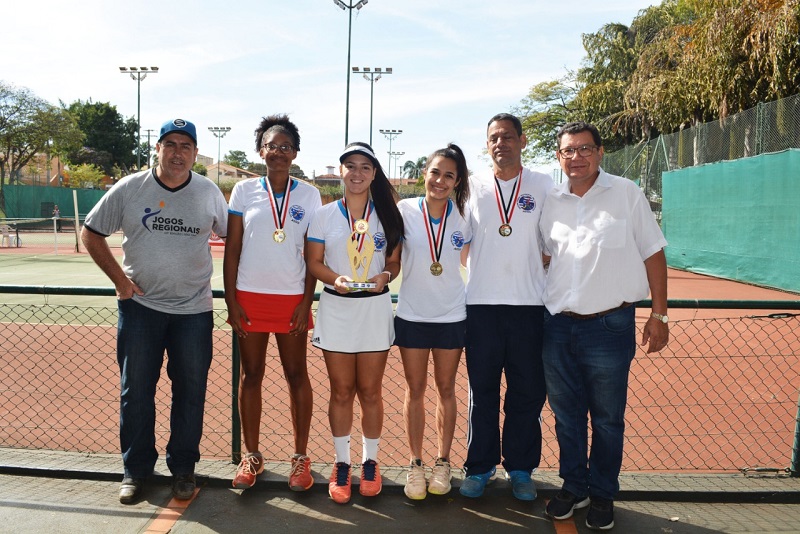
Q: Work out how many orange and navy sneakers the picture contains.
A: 2